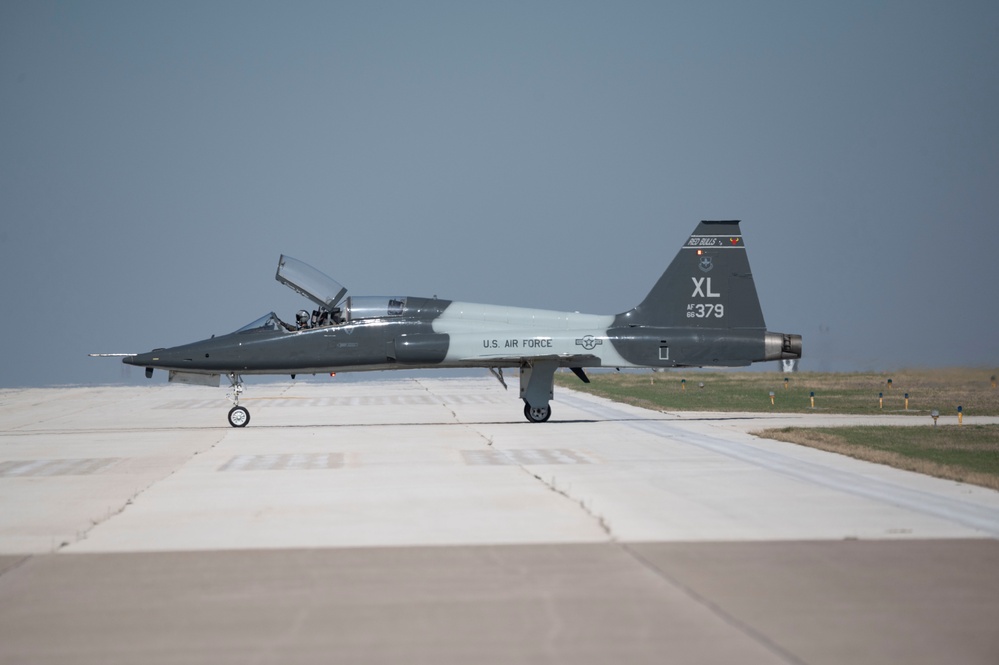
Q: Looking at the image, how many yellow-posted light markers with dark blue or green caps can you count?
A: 8